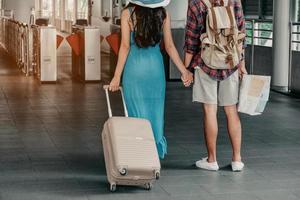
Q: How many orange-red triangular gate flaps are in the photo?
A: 4